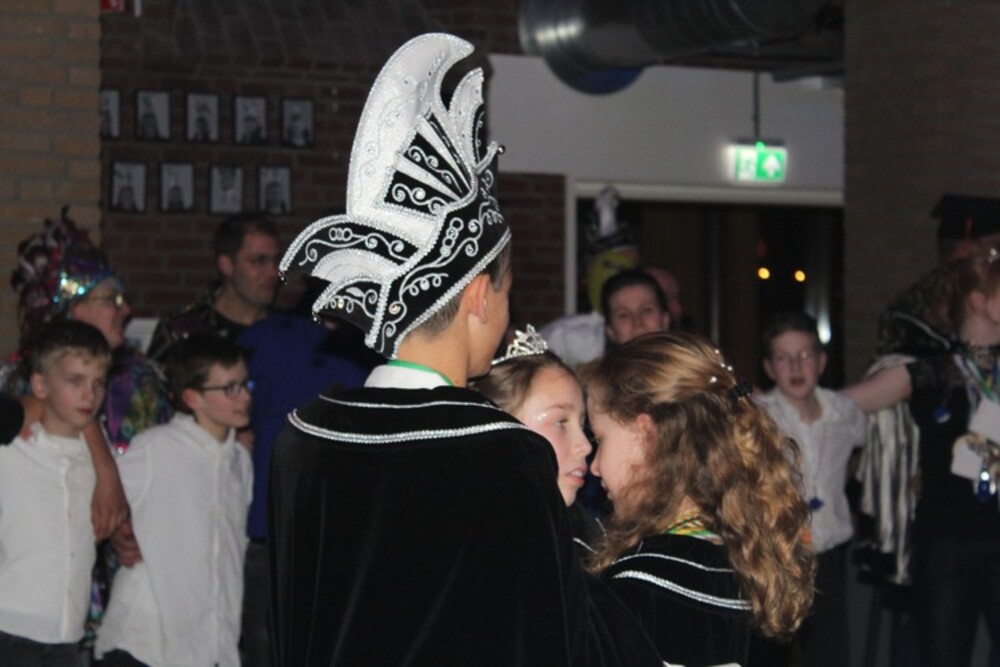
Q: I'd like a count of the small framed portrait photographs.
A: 9